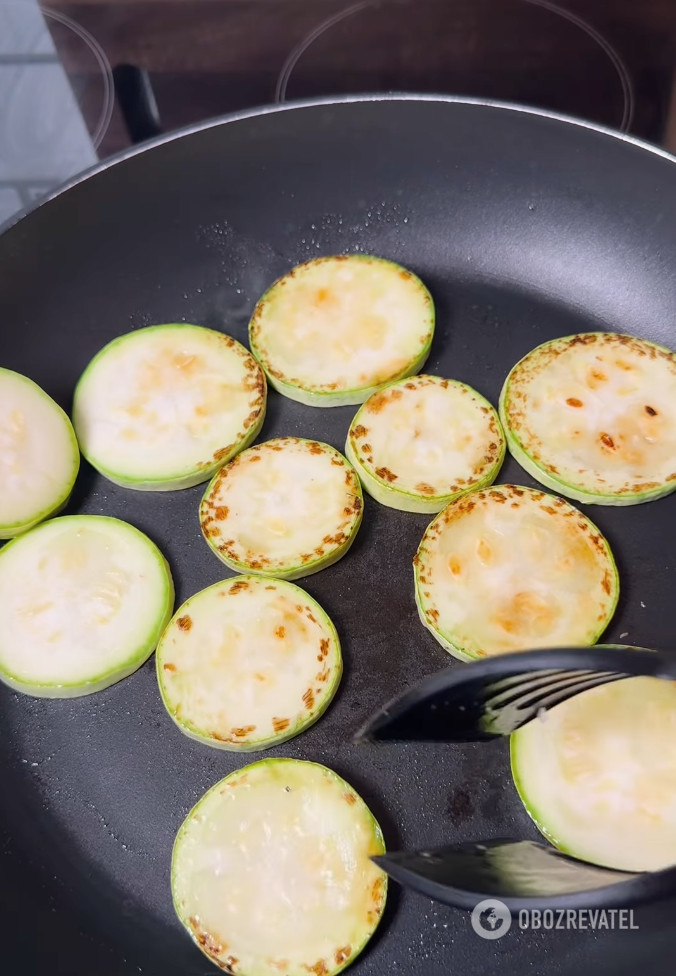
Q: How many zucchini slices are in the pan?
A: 11